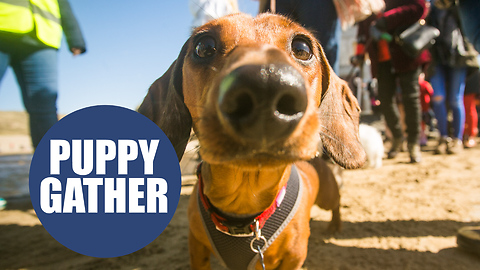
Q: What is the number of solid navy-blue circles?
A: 1